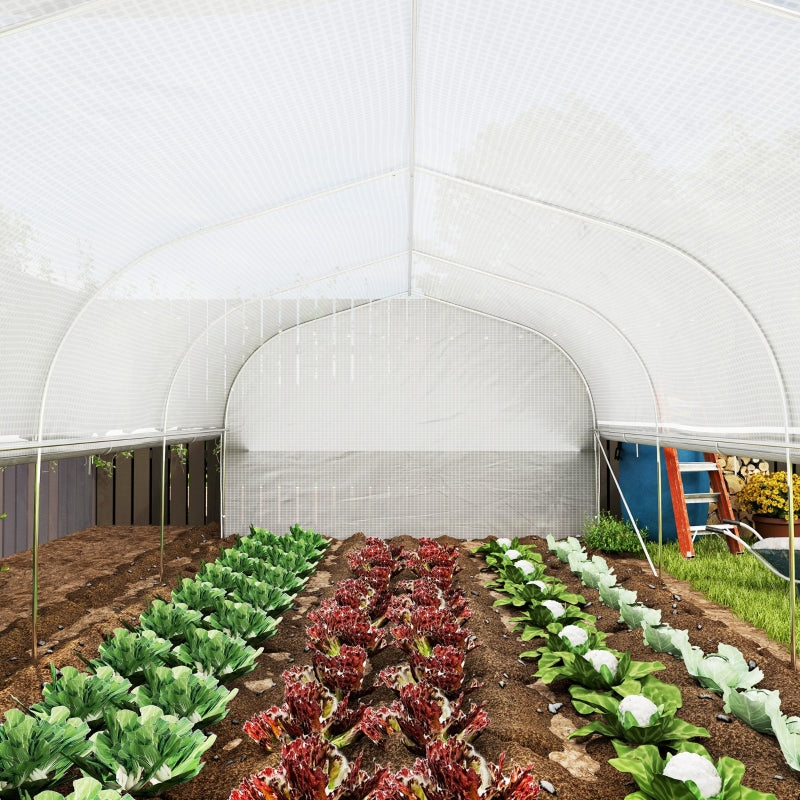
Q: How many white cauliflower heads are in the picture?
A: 9